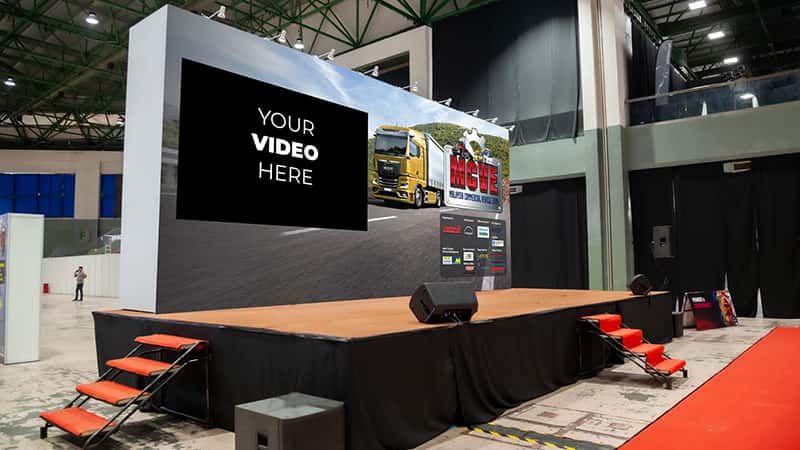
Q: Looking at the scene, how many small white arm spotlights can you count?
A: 9